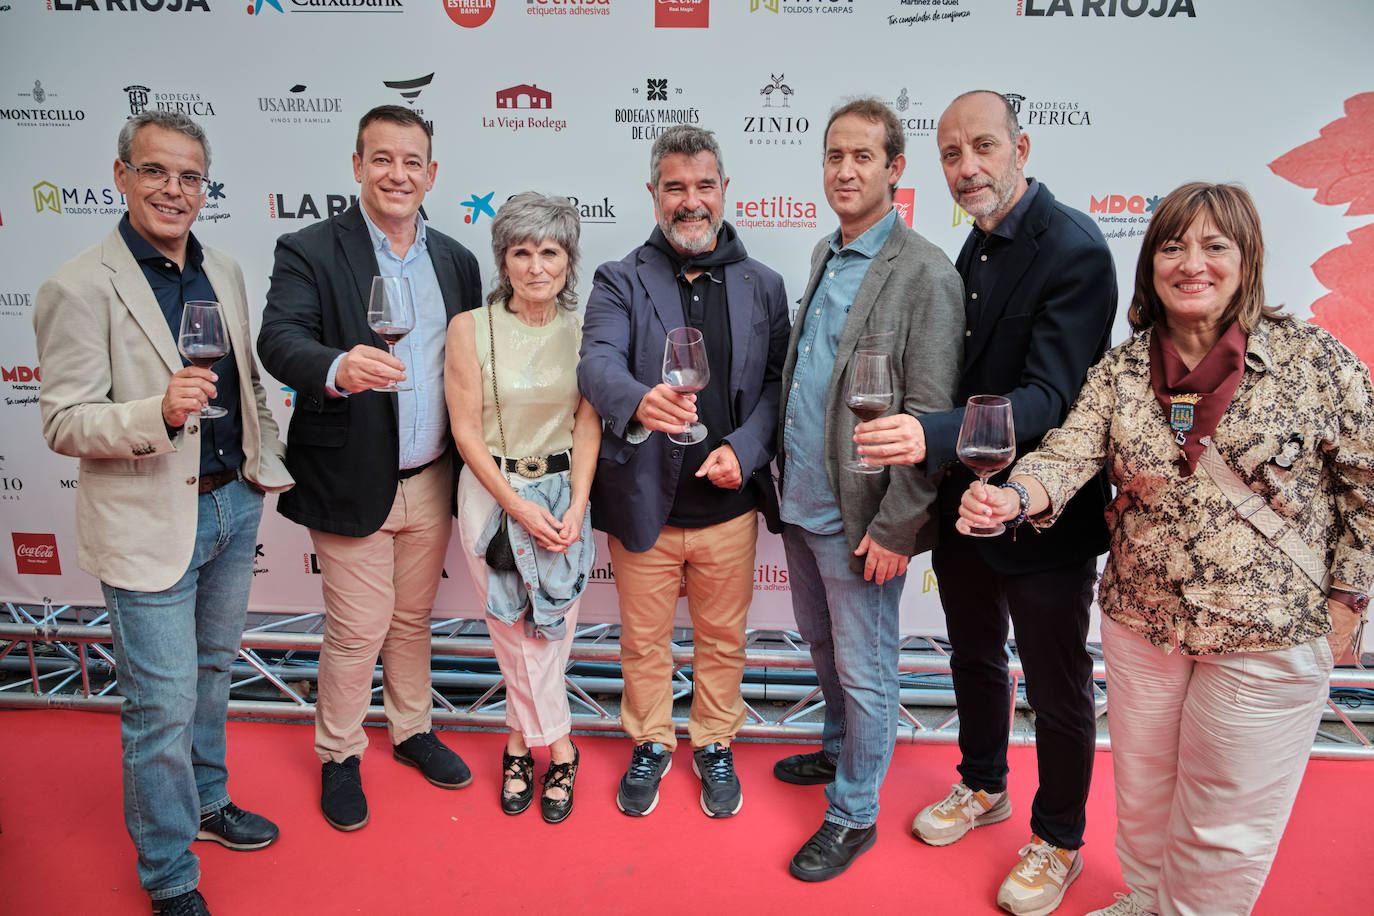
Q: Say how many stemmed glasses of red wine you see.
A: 5